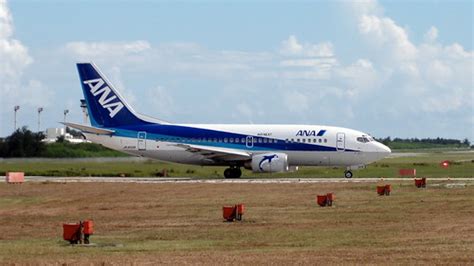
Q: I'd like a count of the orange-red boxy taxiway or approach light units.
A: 5